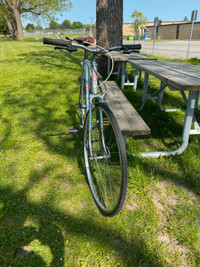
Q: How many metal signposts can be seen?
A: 3